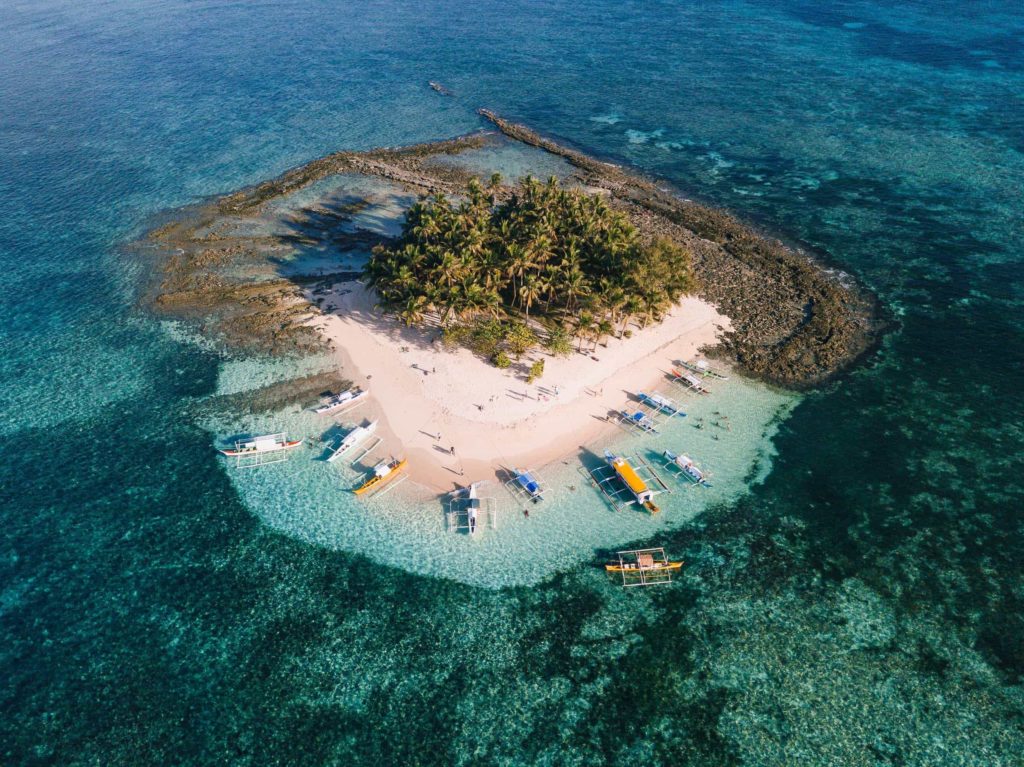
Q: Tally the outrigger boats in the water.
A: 13